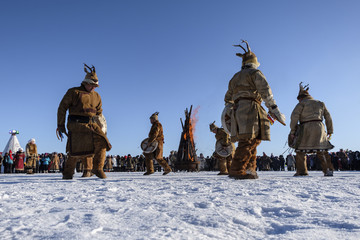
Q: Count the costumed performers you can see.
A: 5